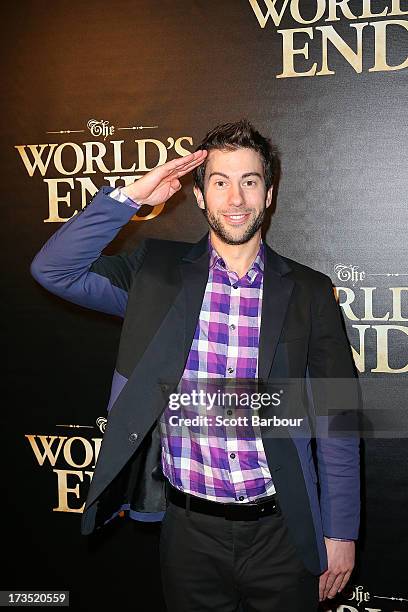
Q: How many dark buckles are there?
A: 1